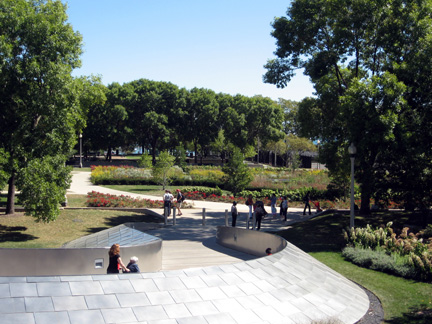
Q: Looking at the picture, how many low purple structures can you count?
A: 0